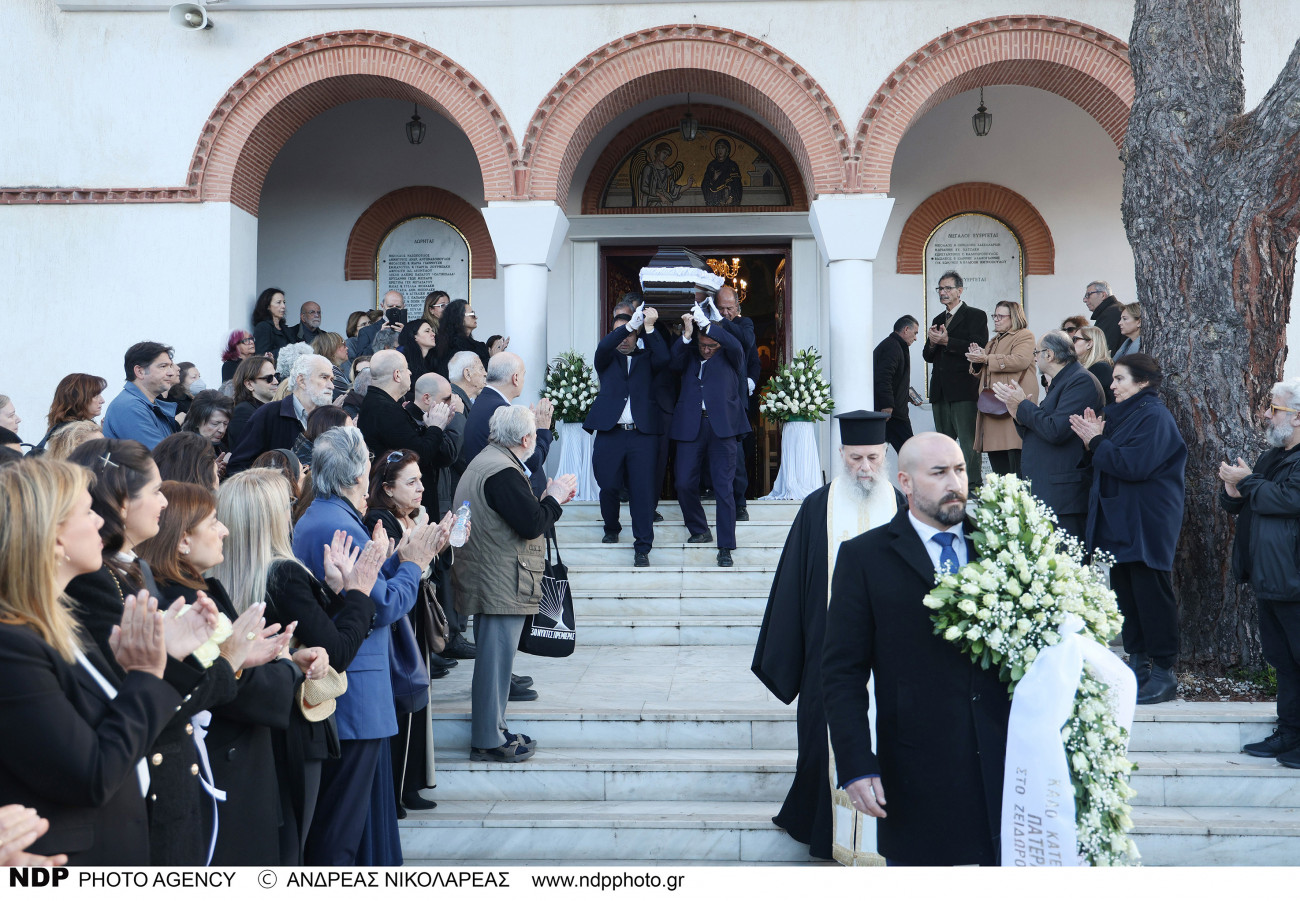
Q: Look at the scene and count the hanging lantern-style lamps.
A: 3